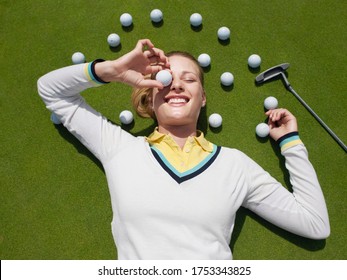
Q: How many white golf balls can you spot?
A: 15